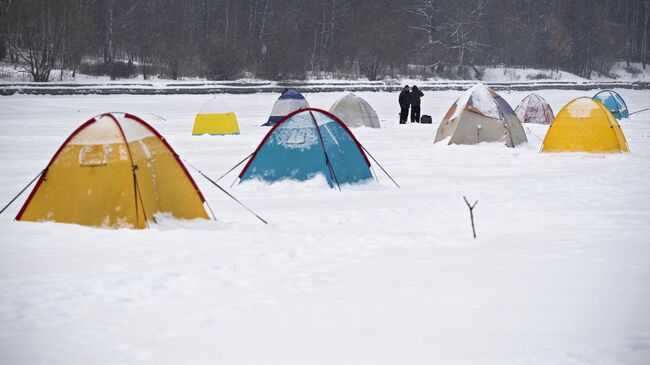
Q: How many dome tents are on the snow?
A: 9